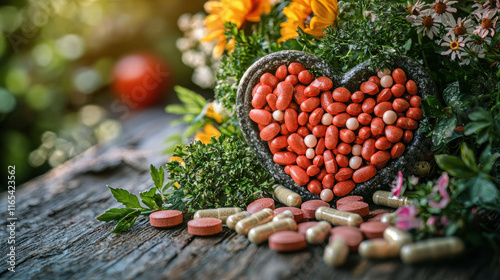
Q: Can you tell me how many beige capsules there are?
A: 14